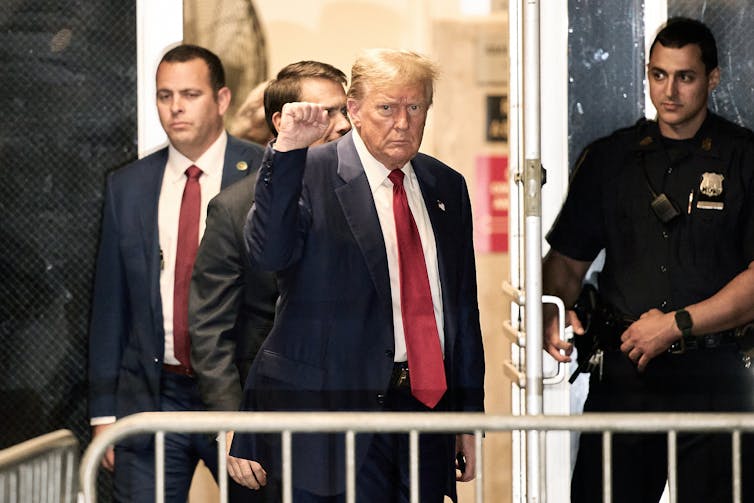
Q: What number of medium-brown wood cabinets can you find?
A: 0